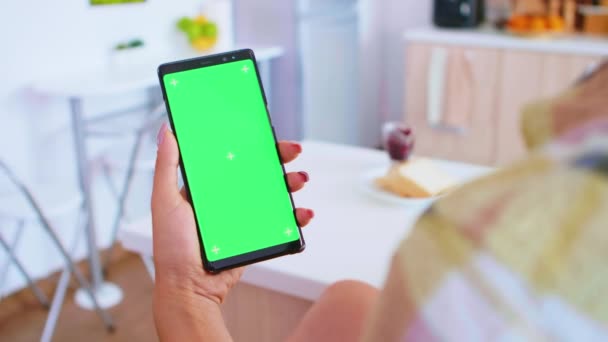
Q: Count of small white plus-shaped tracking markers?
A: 5